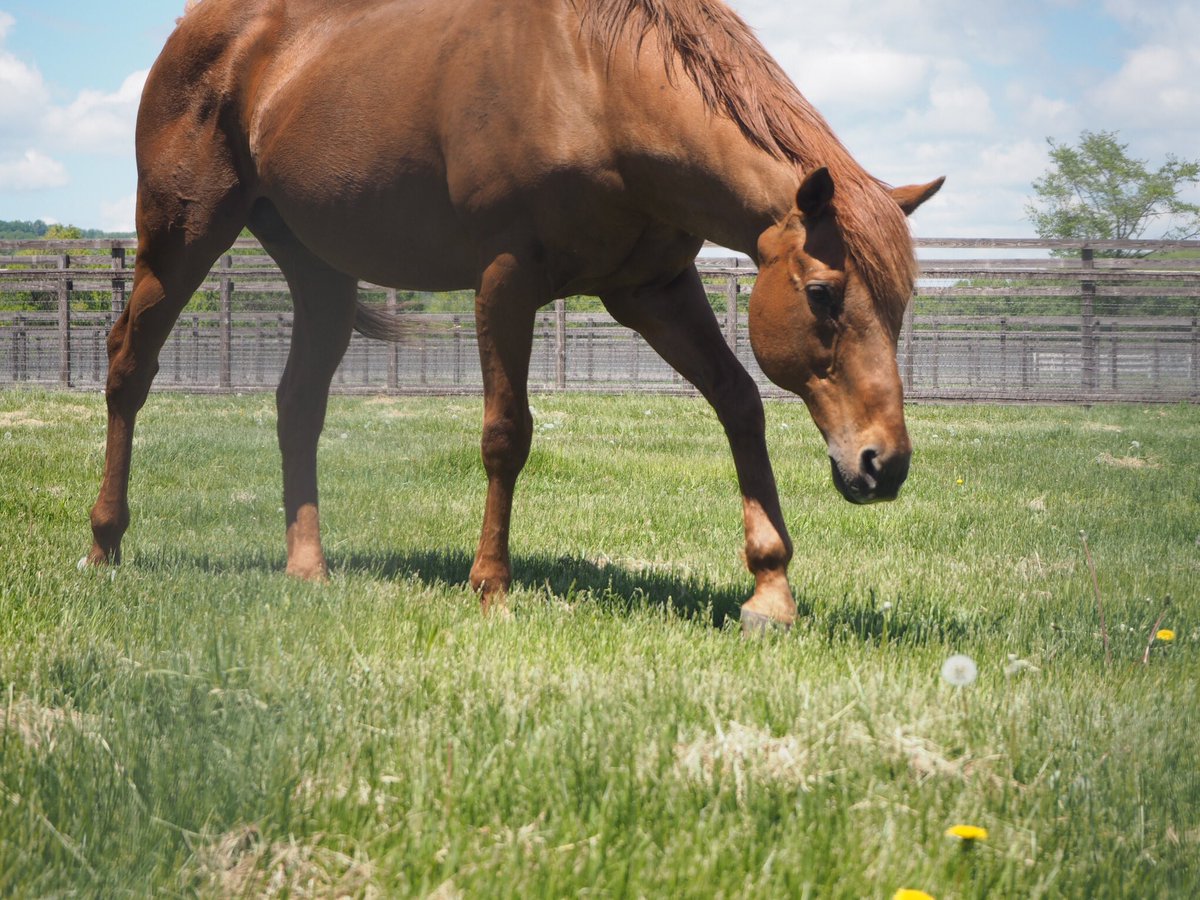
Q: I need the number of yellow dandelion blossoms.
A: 4